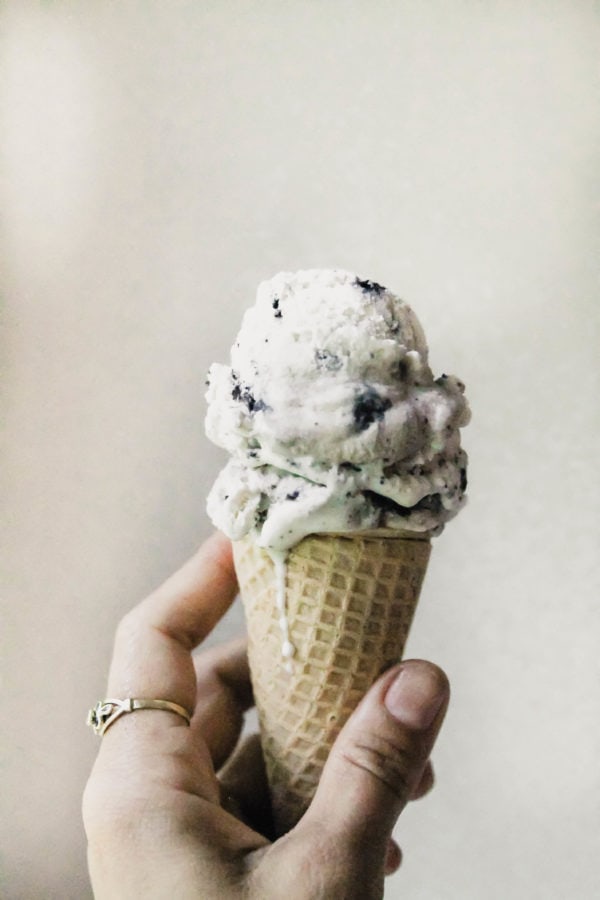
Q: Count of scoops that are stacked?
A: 2